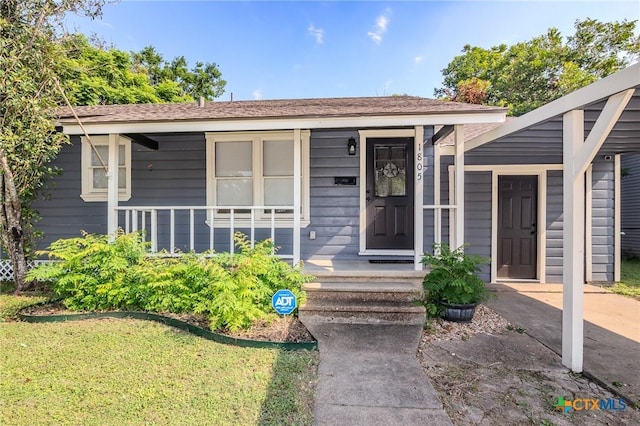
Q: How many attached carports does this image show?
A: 1